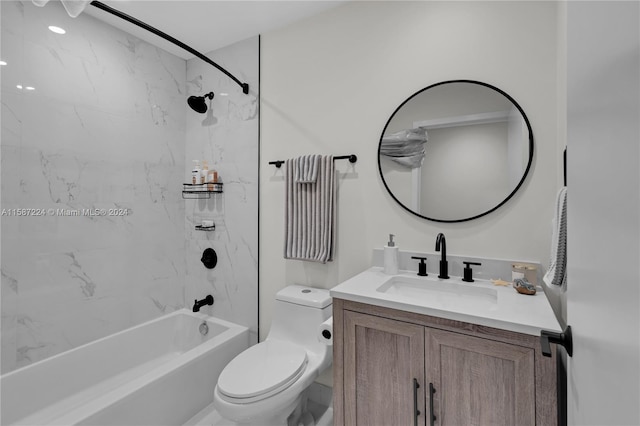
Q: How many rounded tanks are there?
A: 1